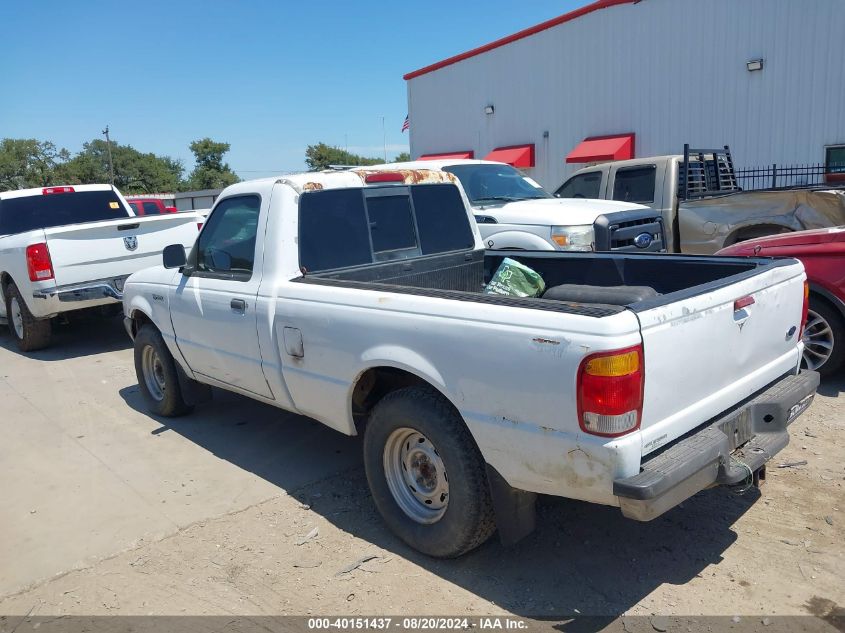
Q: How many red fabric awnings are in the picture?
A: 3